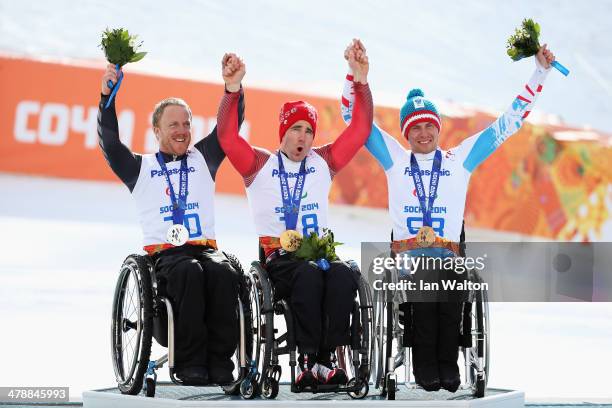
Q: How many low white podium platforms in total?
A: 1